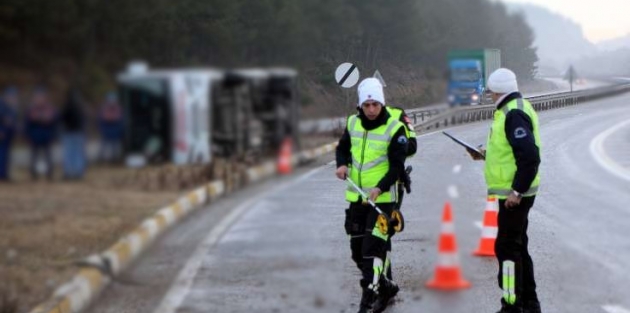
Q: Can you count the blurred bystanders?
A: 4